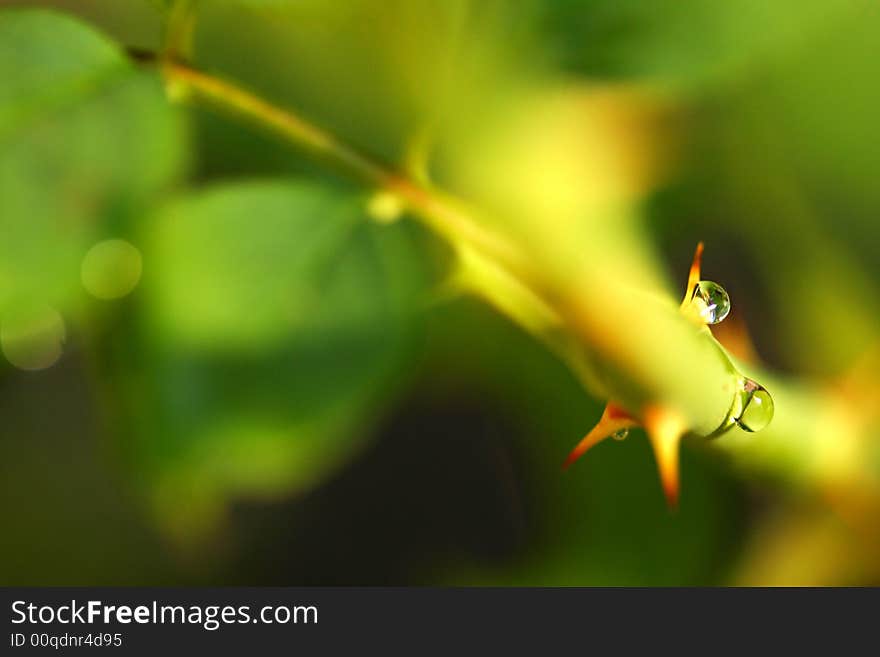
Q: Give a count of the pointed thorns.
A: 3